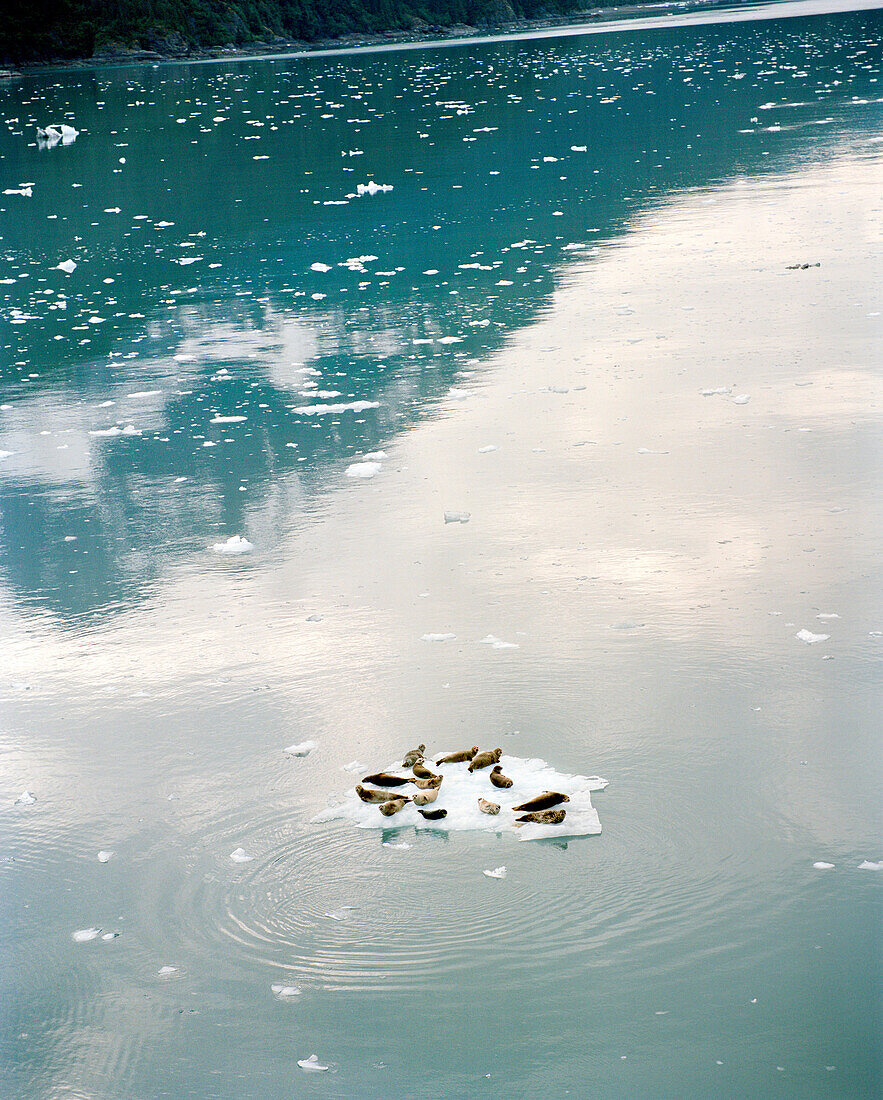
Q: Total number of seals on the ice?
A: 14